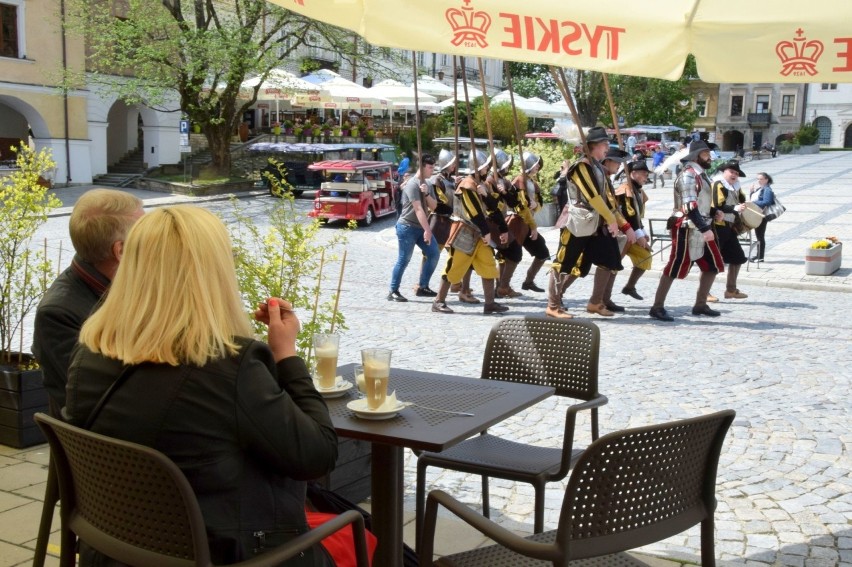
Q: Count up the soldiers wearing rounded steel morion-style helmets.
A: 4